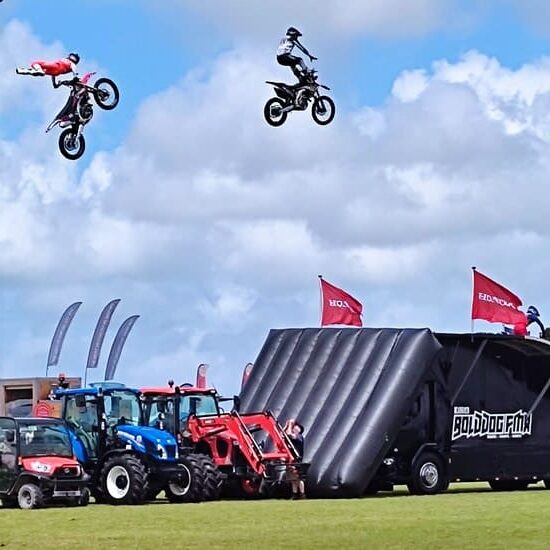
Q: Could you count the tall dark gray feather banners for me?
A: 3